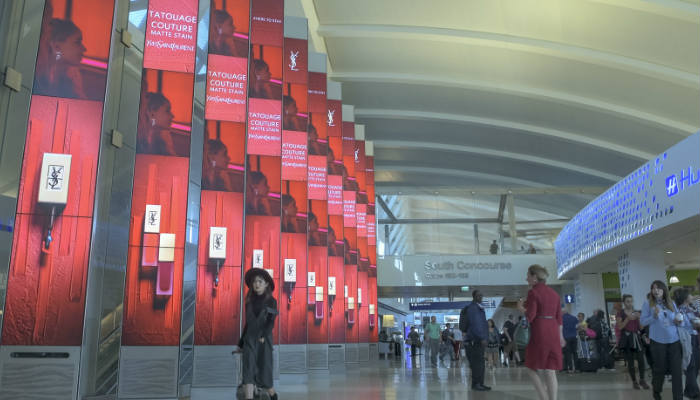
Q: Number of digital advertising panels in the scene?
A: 10